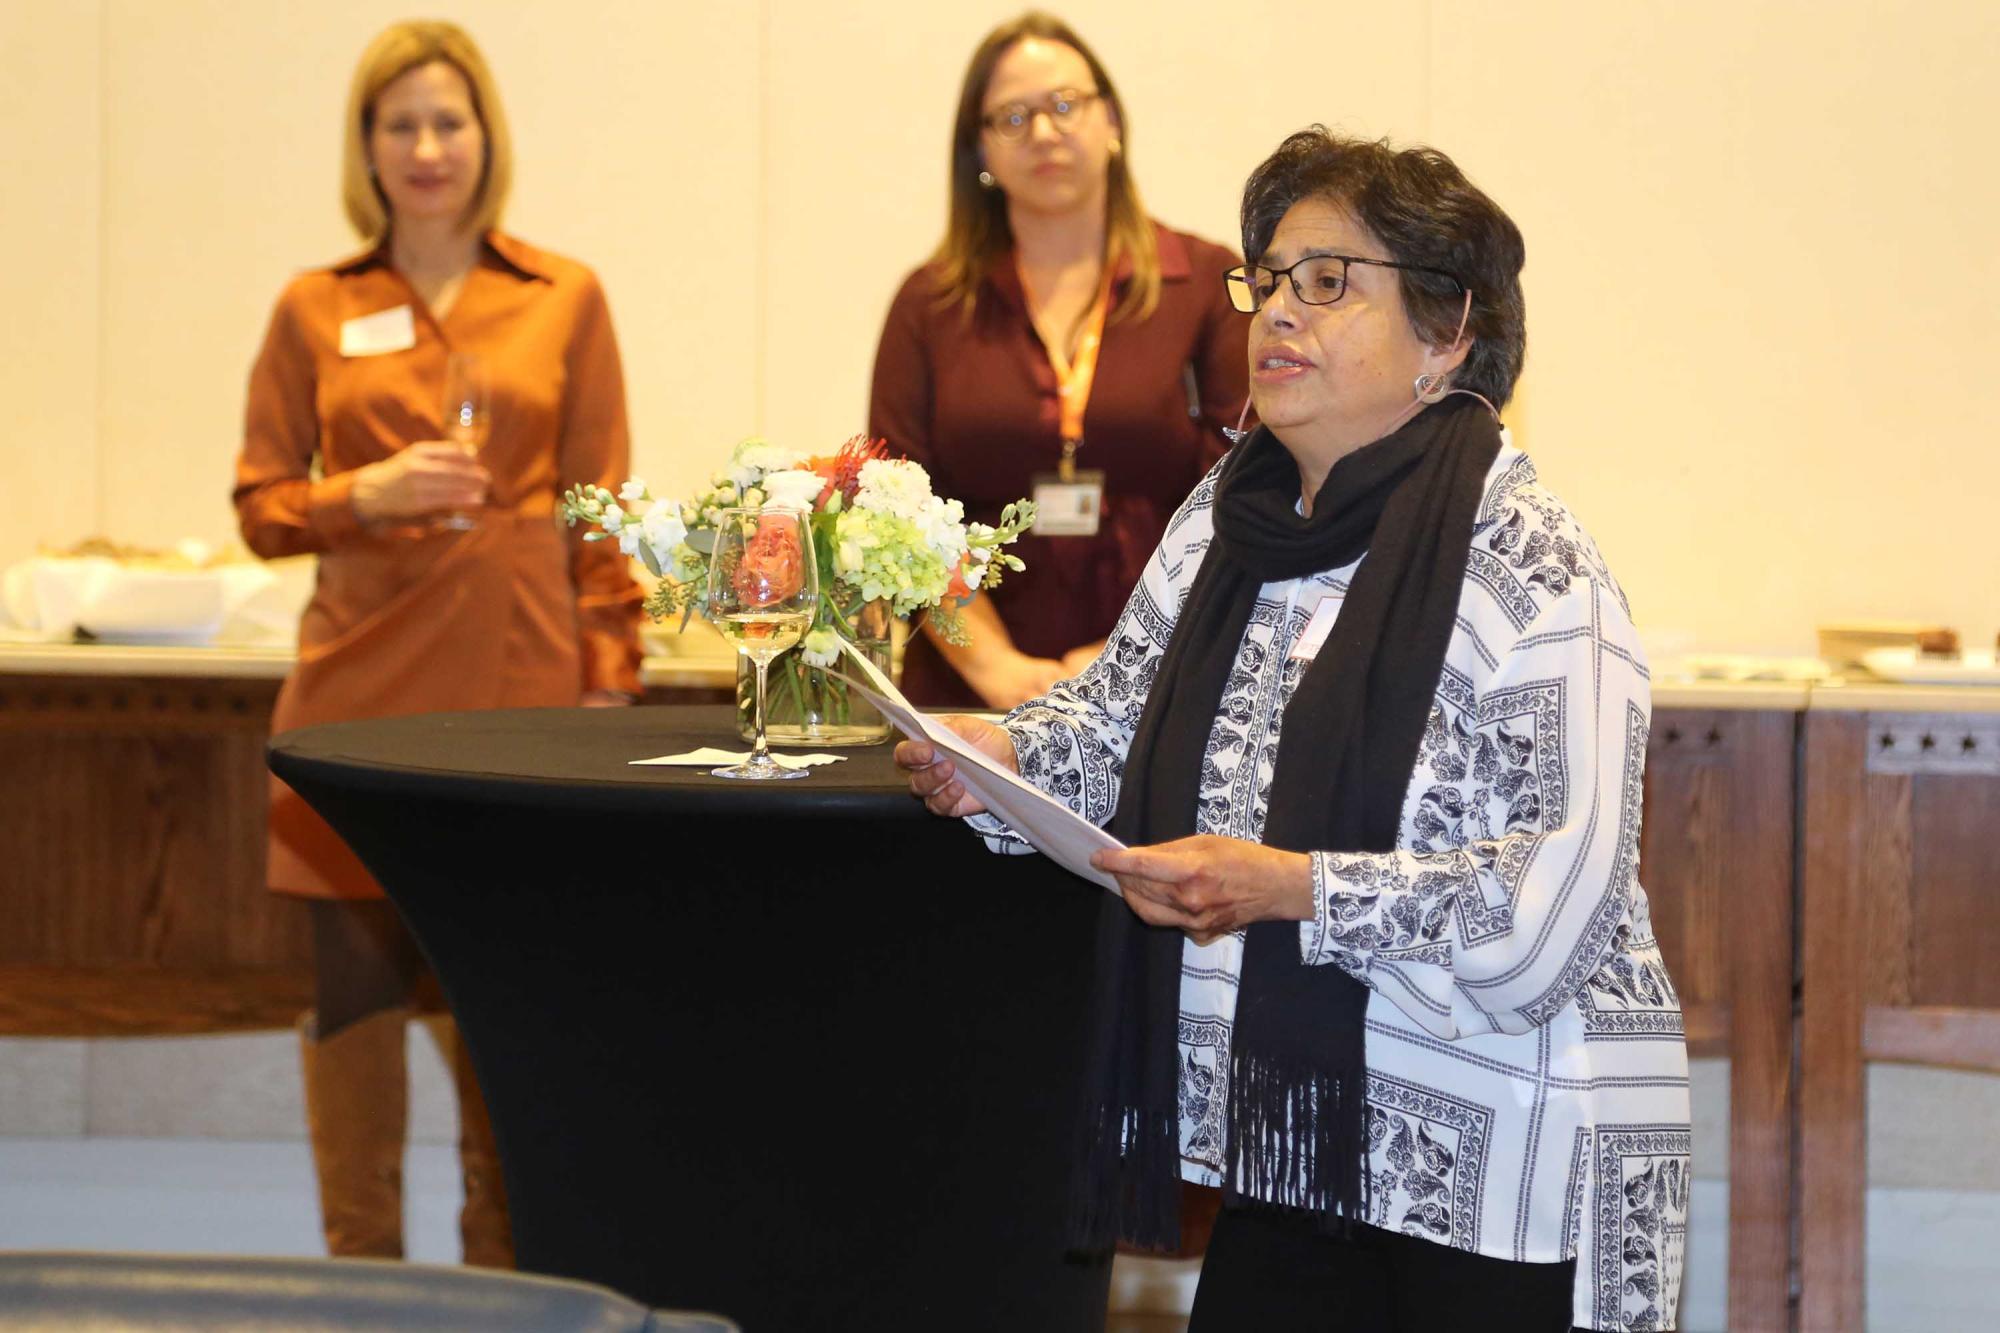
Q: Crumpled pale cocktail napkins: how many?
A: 1